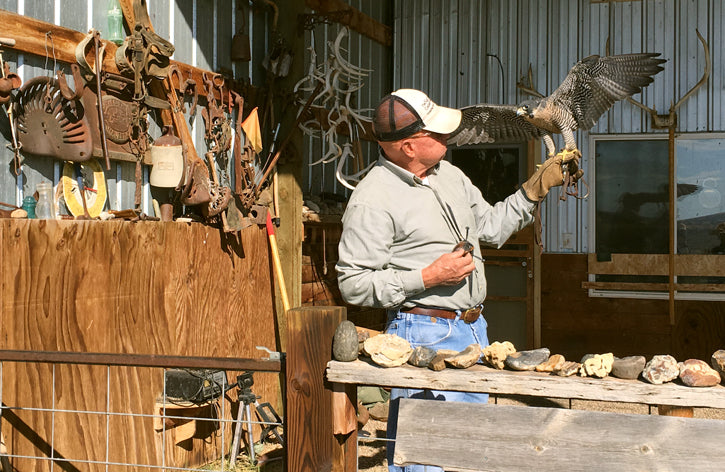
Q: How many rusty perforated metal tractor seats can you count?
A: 1